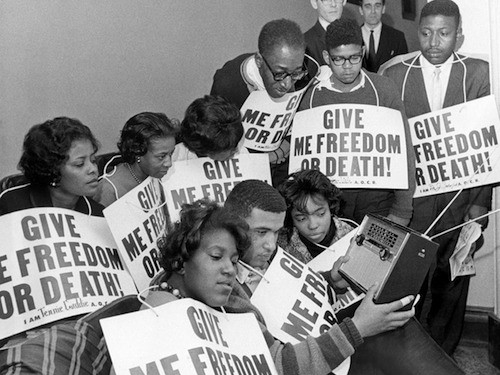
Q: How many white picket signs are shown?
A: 9